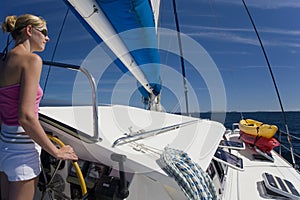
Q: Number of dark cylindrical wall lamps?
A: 0